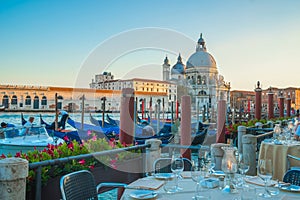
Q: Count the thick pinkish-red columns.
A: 7